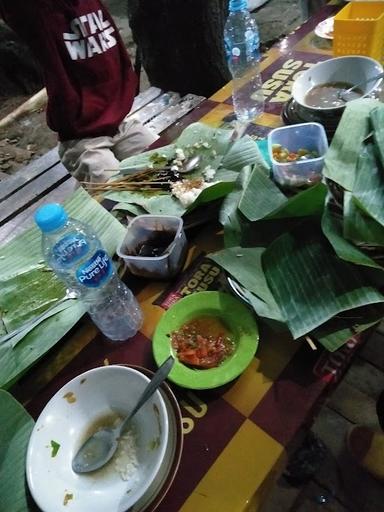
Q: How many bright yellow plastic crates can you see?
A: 1